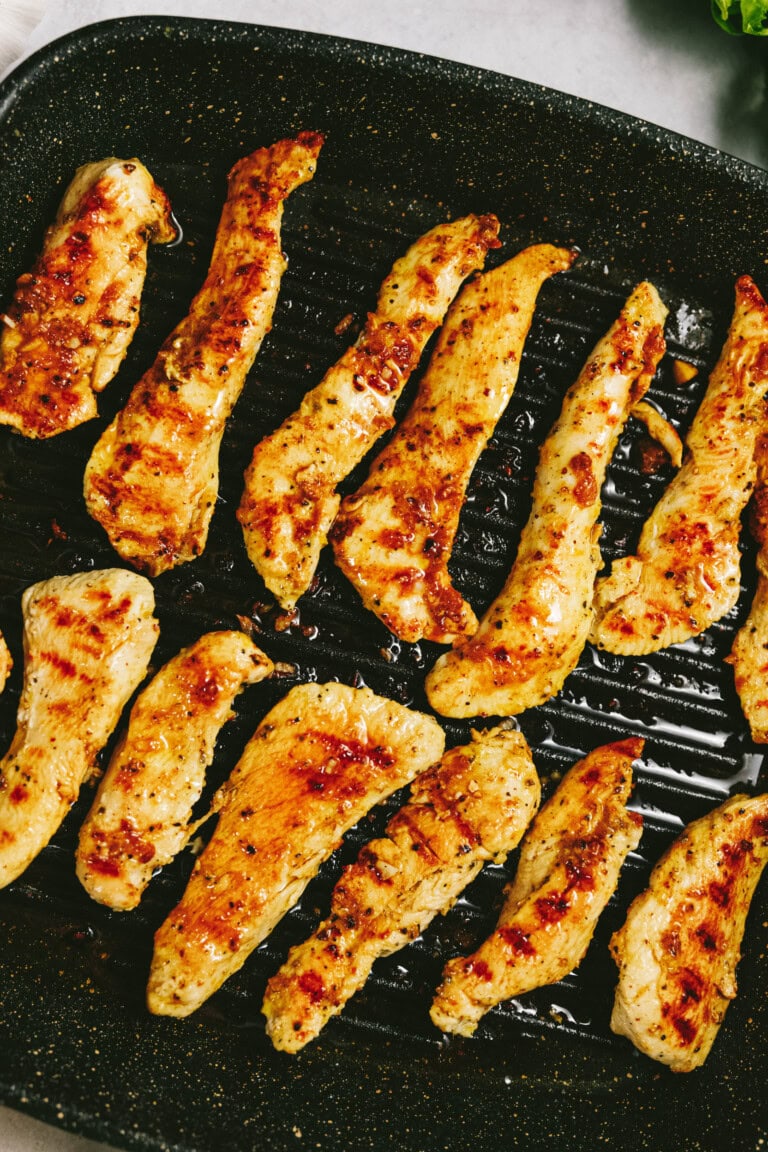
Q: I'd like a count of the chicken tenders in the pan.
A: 14